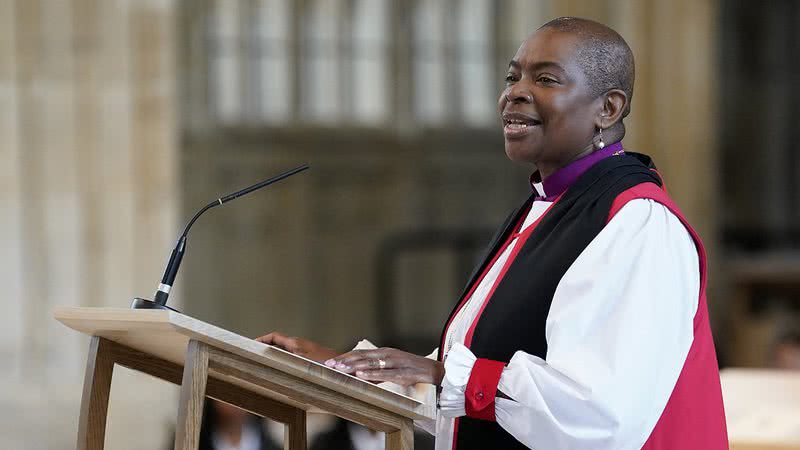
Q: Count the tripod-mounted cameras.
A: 0